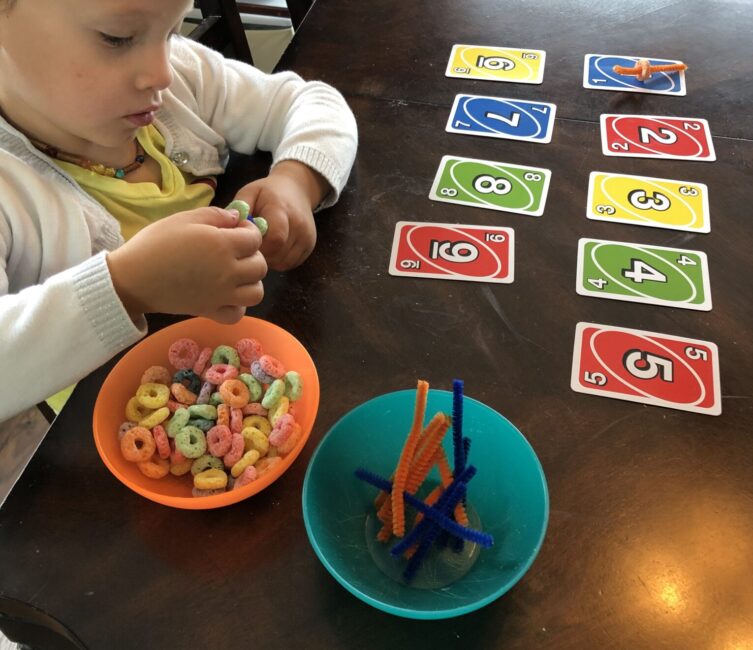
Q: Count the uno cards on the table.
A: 9